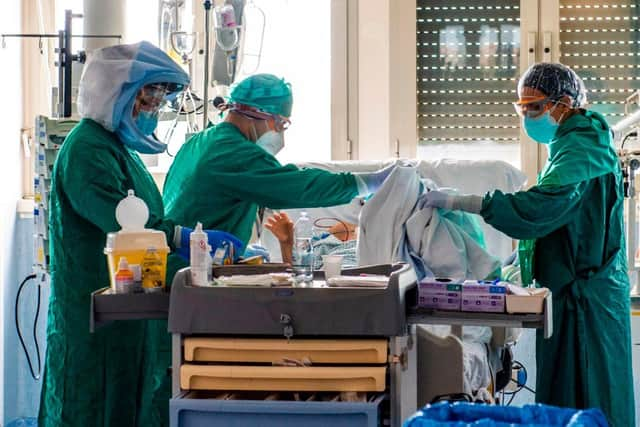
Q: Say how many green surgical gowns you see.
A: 3